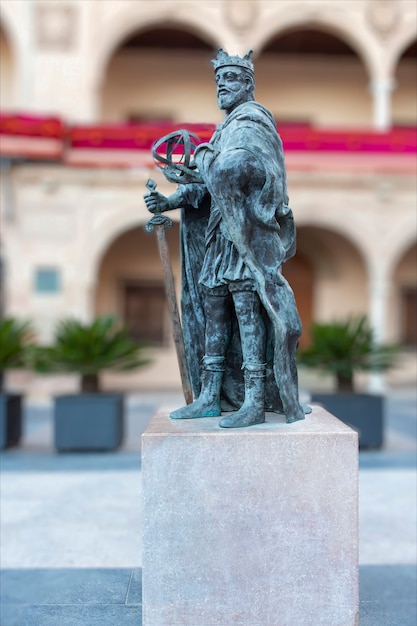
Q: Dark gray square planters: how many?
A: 3